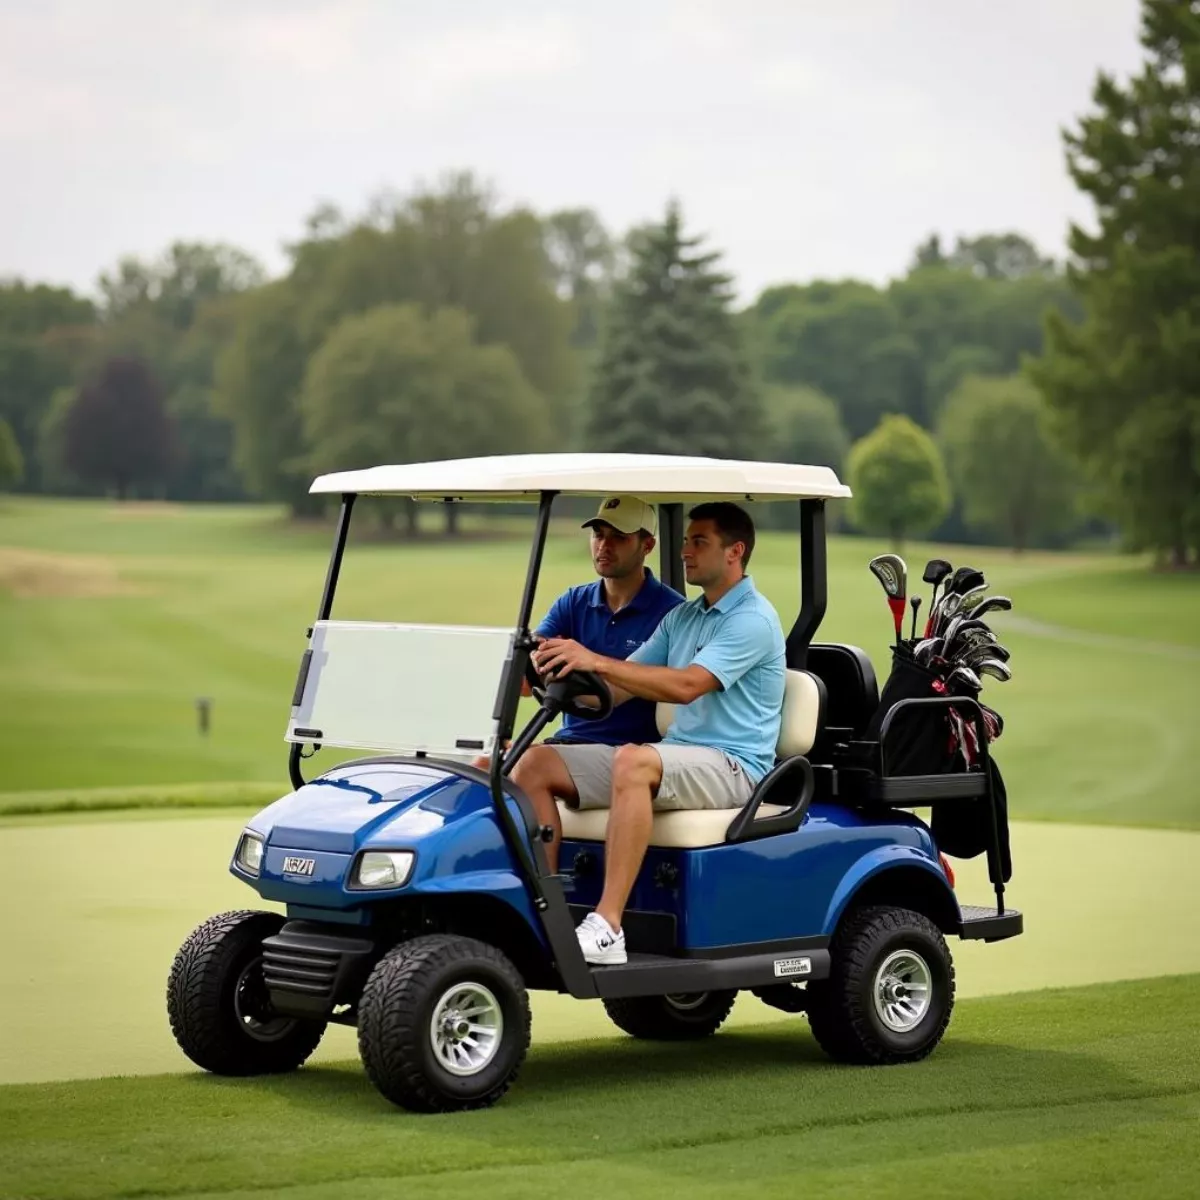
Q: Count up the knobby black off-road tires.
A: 4